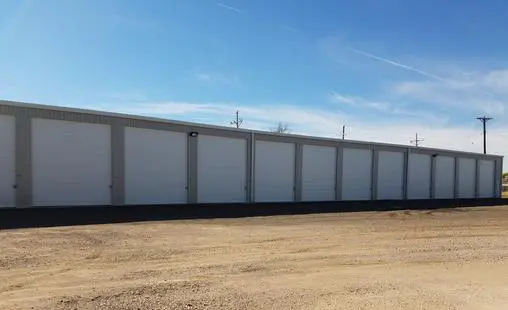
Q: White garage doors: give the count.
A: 12